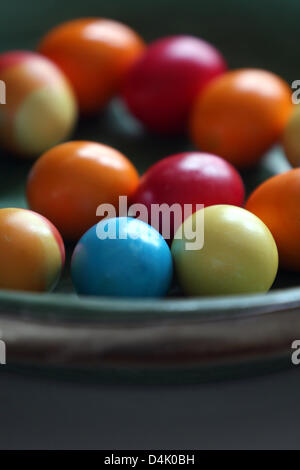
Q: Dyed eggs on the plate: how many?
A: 11